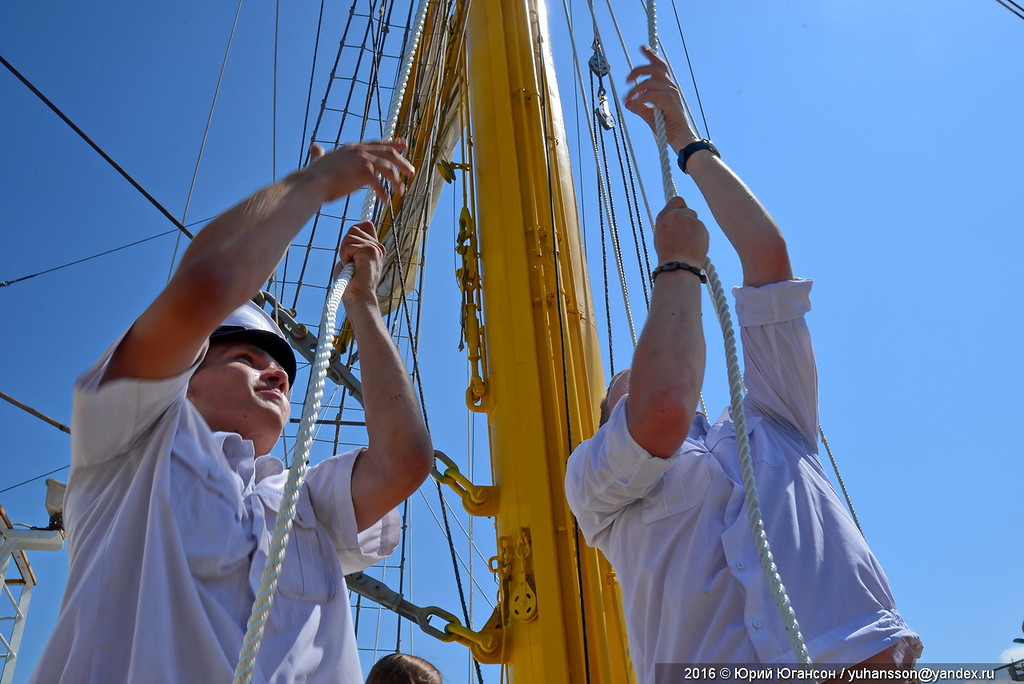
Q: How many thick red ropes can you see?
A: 0